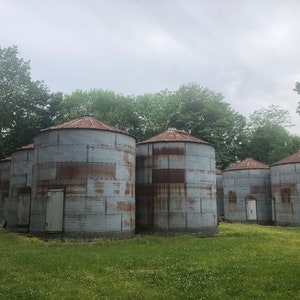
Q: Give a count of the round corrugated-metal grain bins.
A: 7